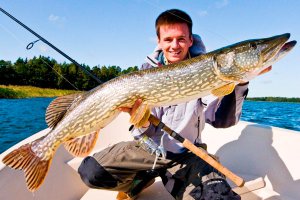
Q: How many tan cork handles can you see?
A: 1